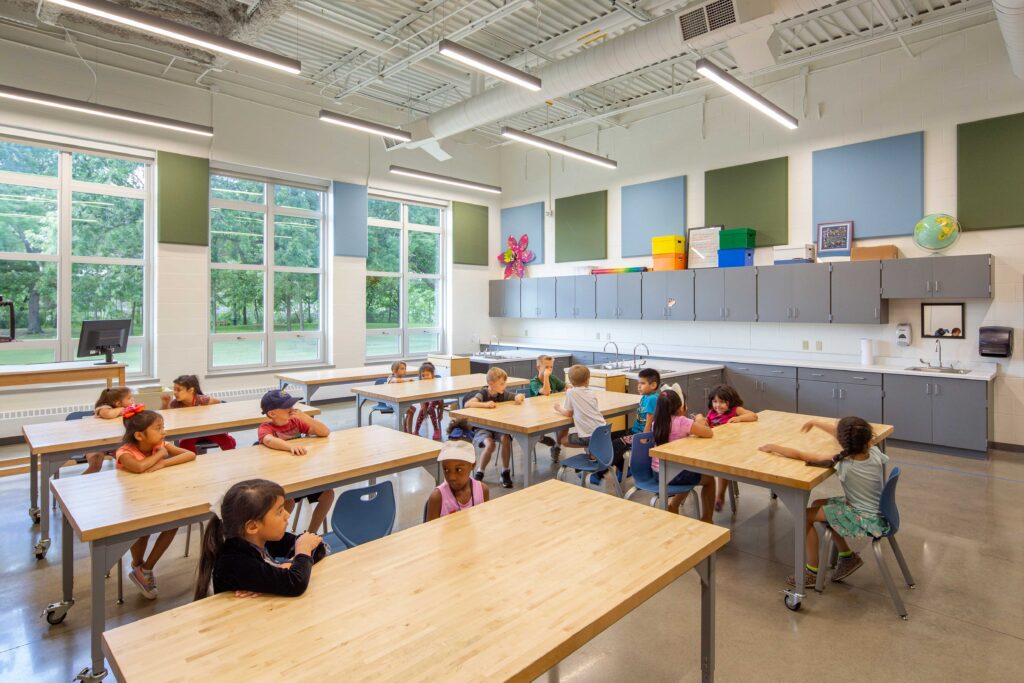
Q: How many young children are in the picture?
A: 15